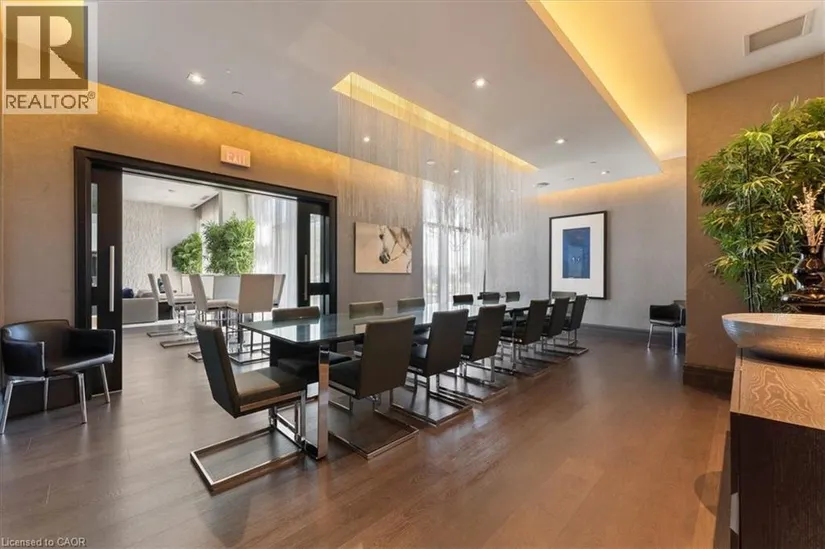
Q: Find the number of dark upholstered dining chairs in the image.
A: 14